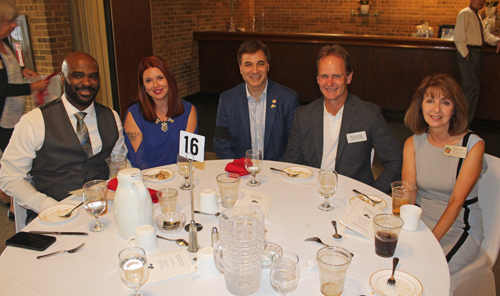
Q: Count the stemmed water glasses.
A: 6